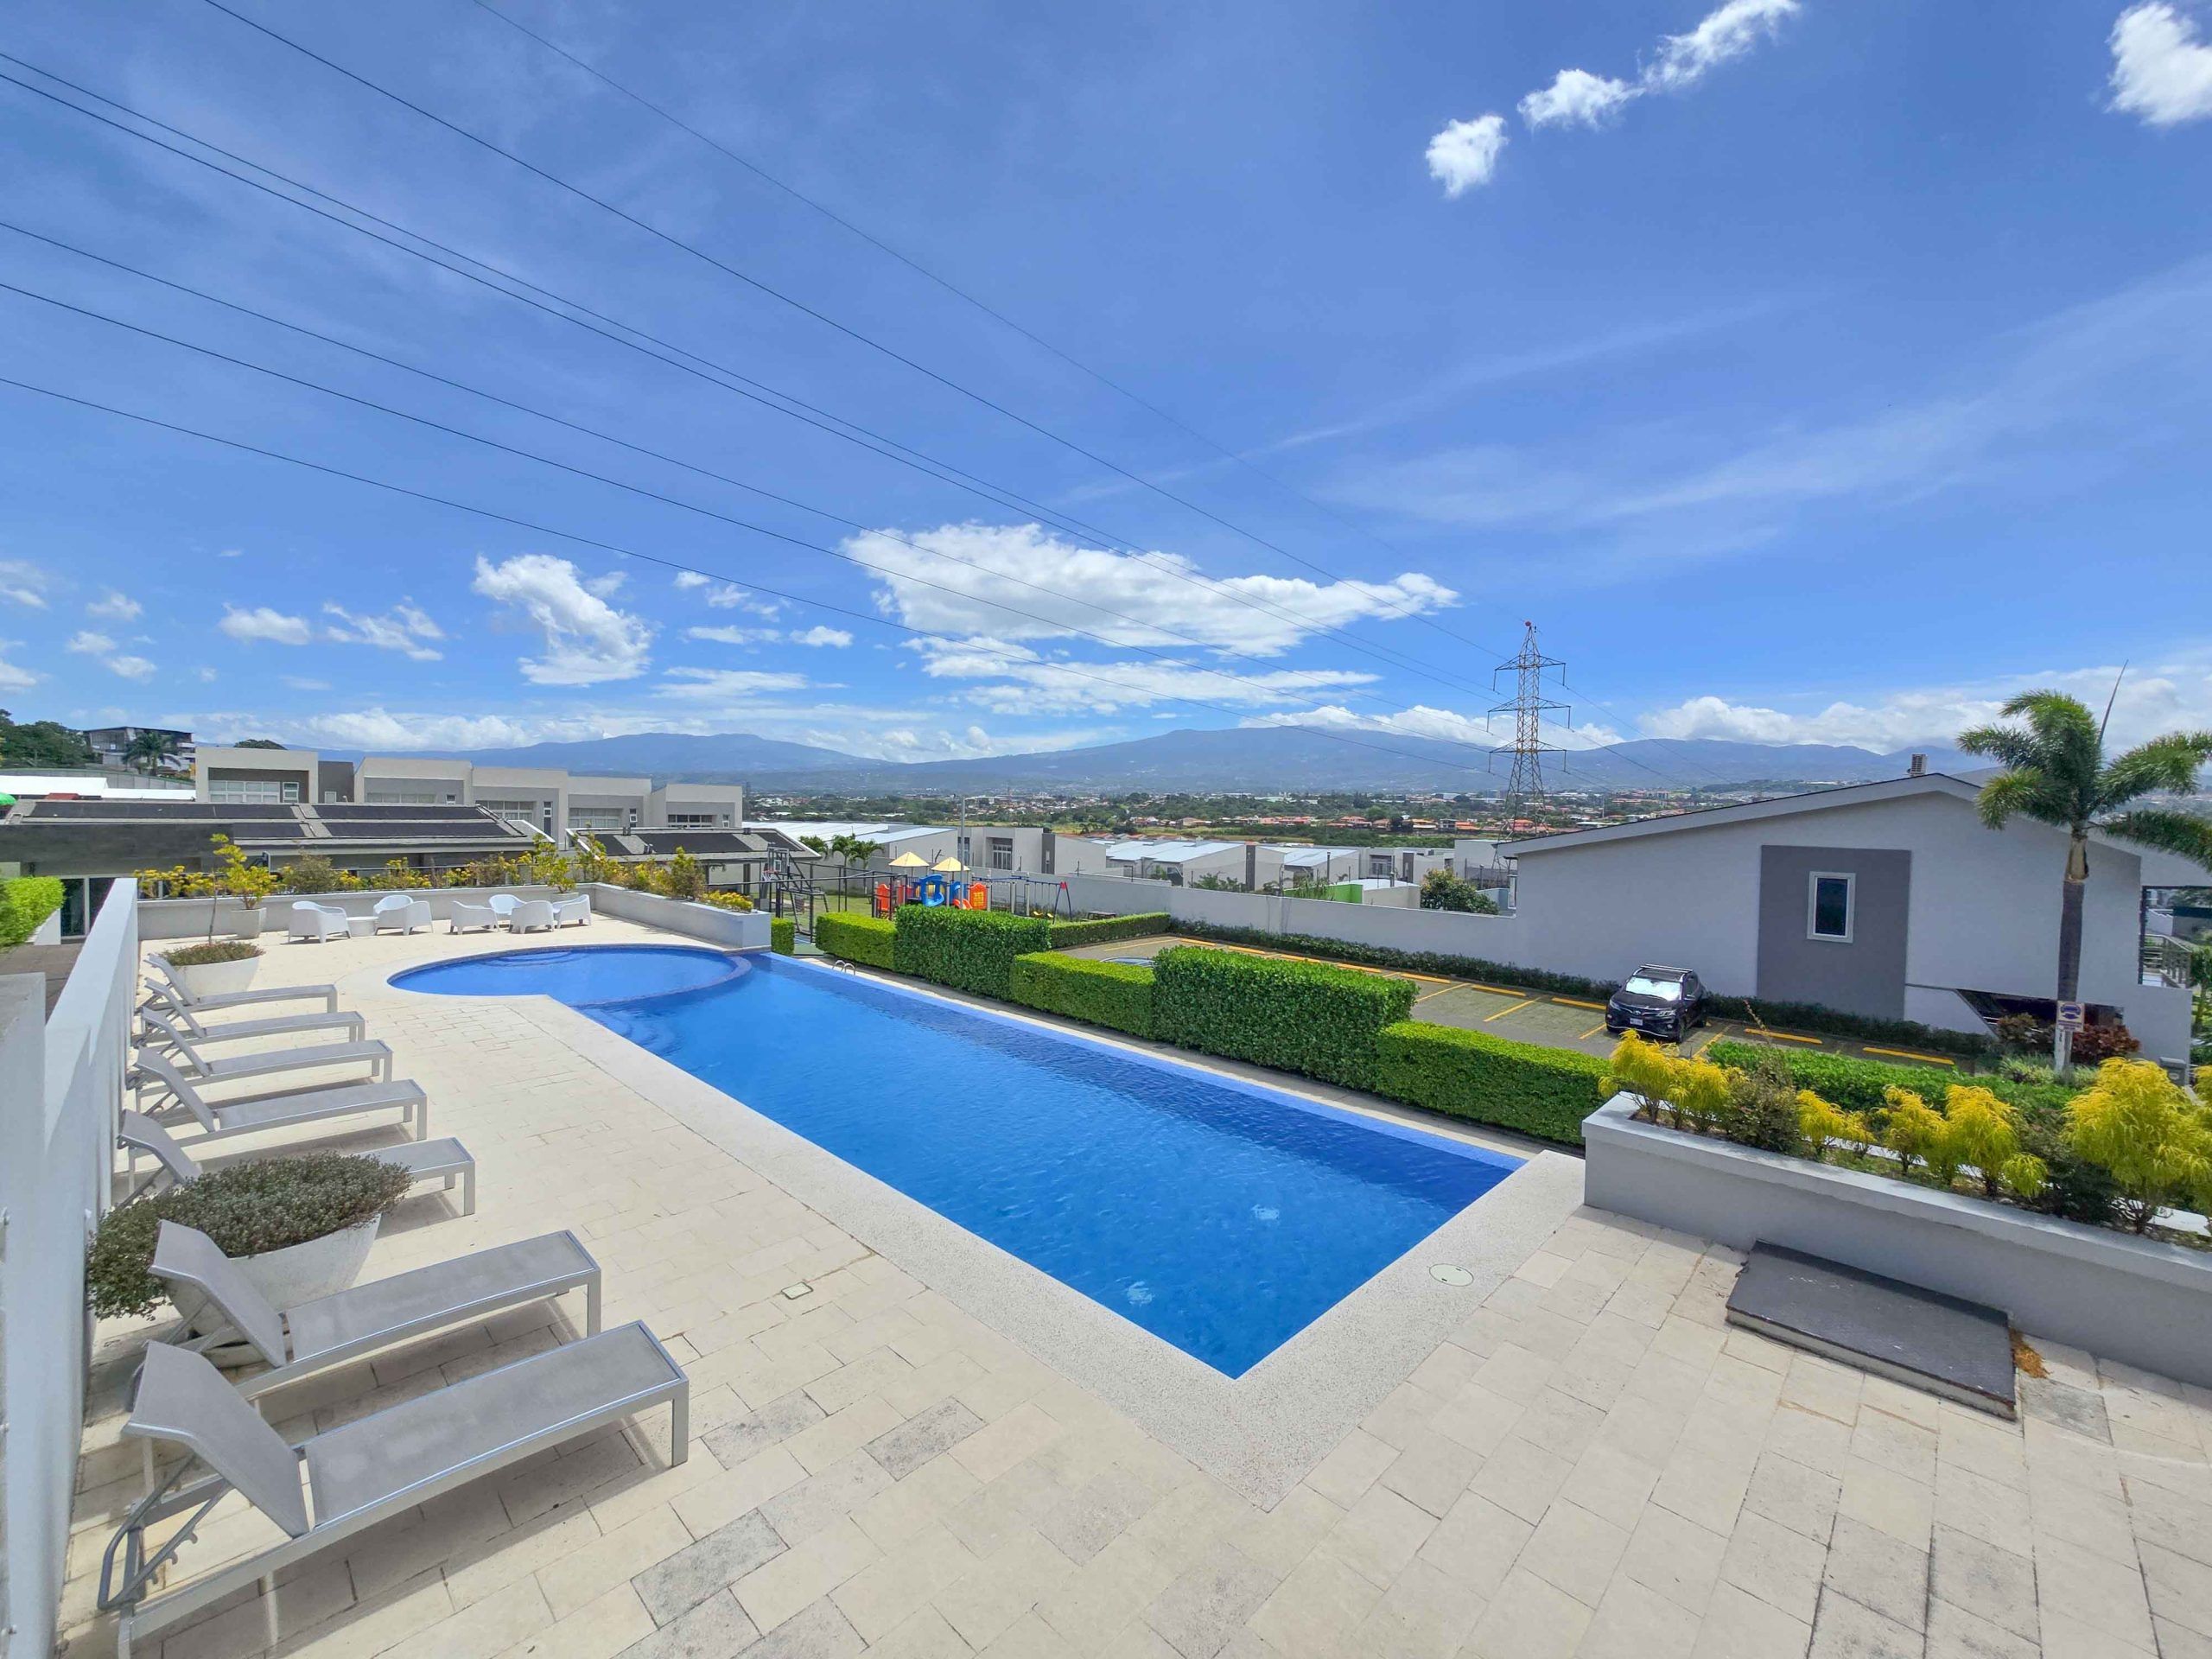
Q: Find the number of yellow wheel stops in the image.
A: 9